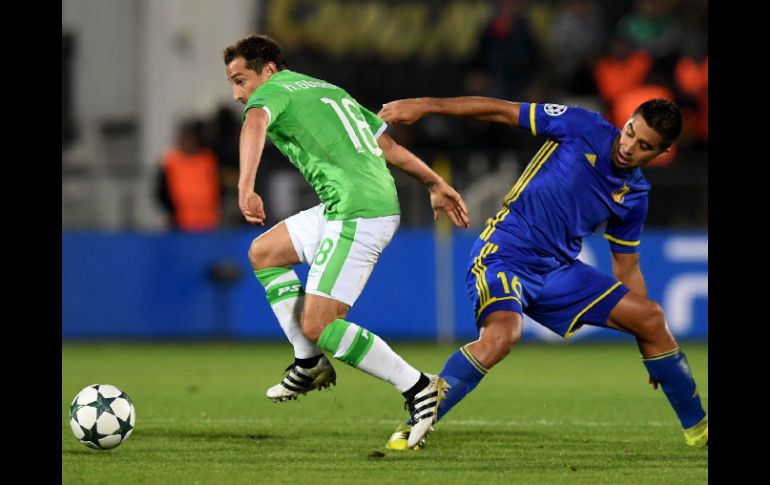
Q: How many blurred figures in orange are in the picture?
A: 4